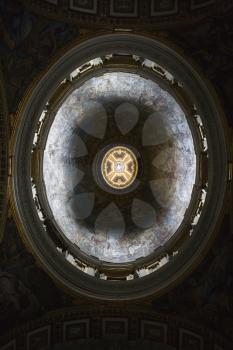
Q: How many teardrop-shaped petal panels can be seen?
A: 10